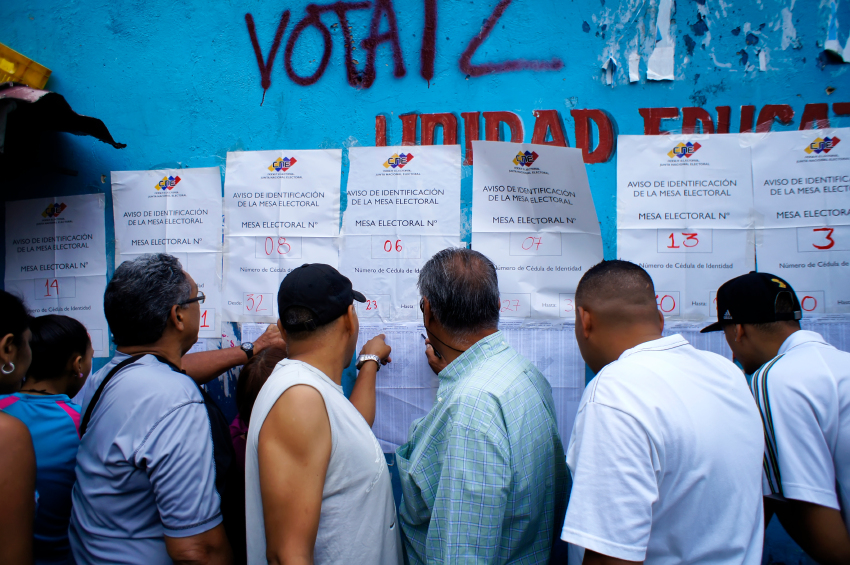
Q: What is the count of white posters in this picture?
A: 7